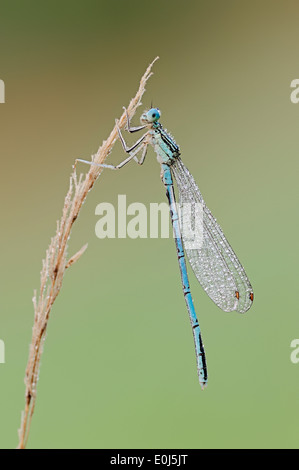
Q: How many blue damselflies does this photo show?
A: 1